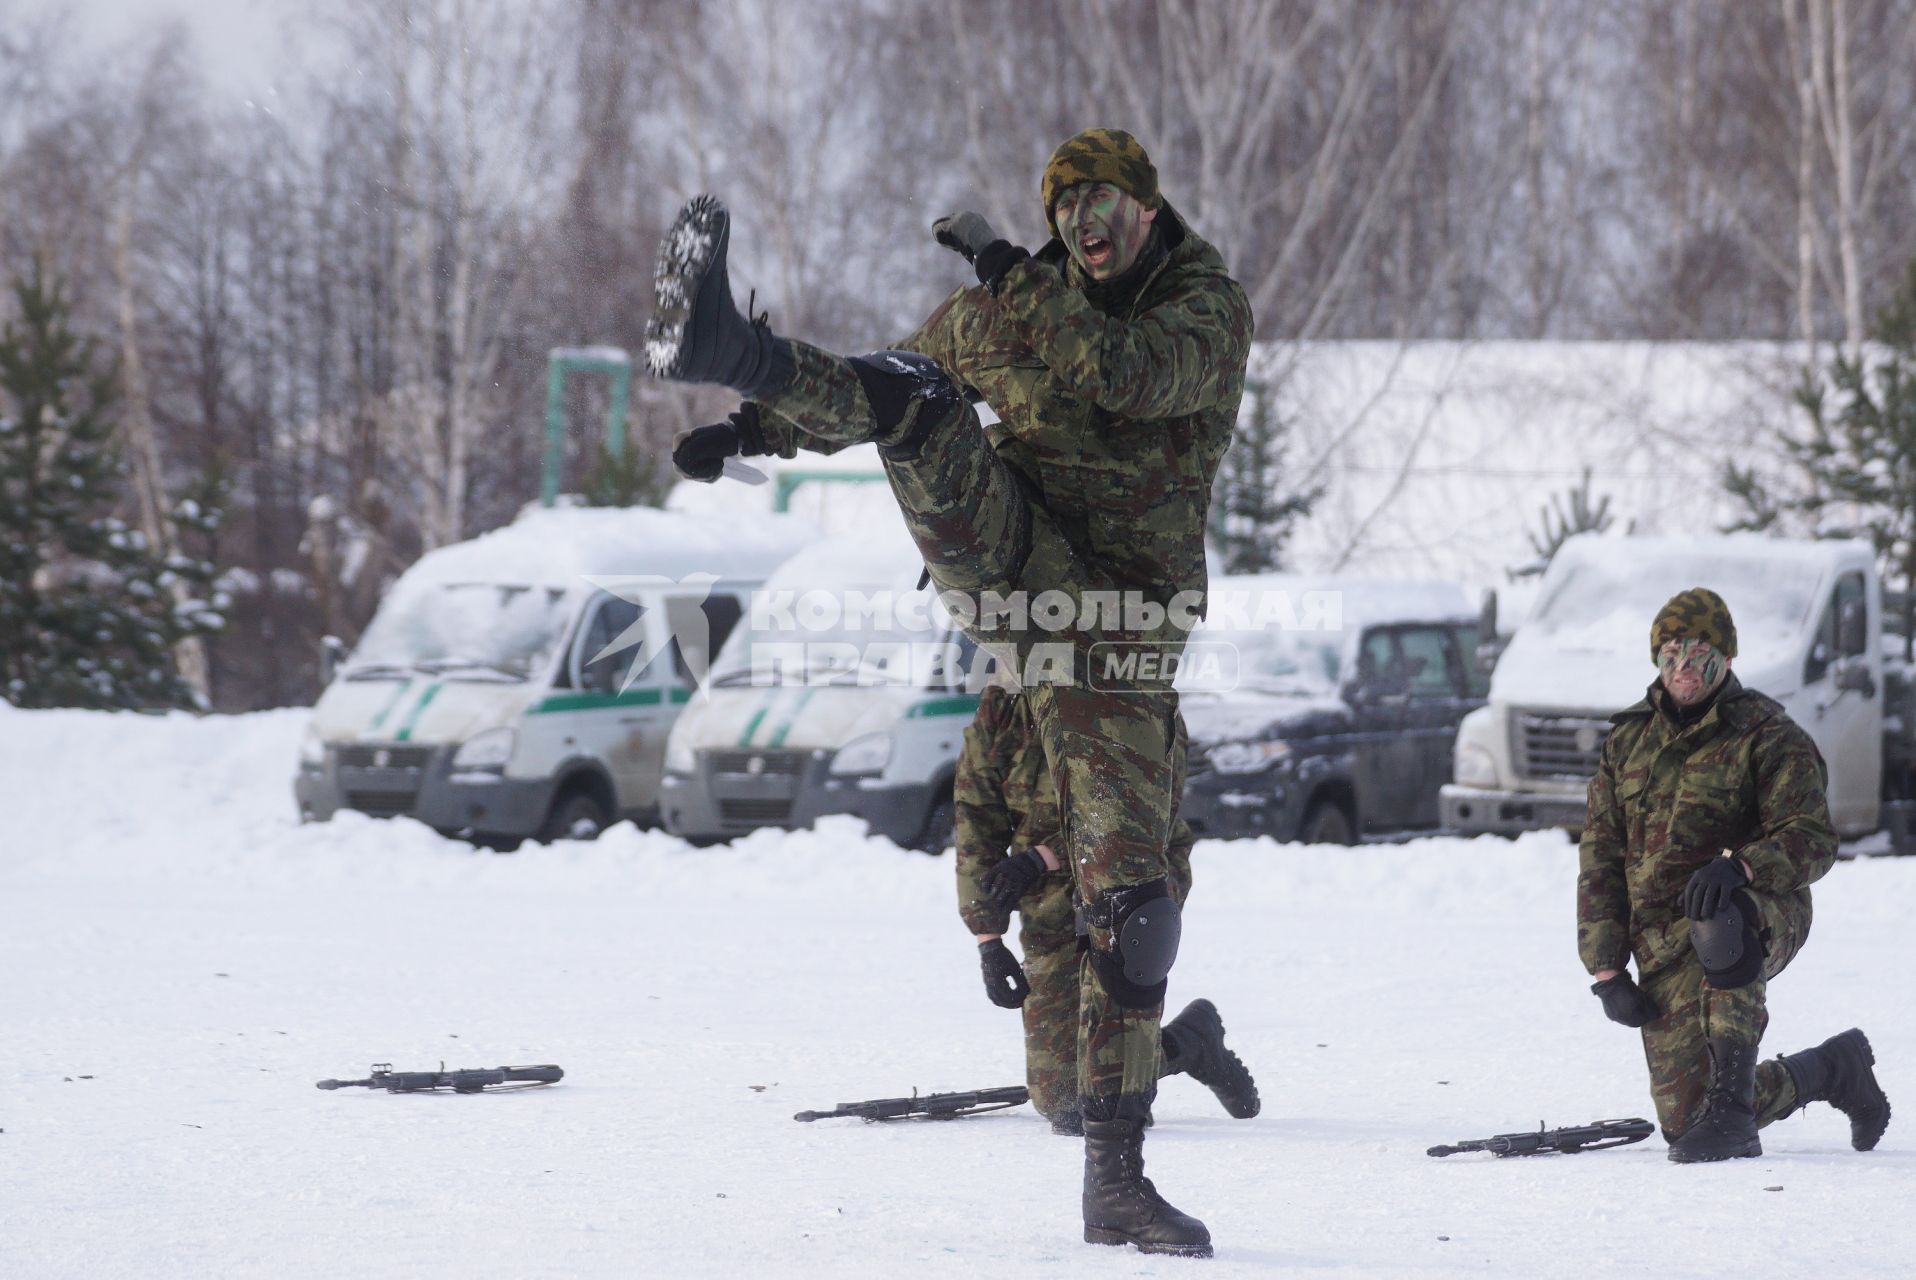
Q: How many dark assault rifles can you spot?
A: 3